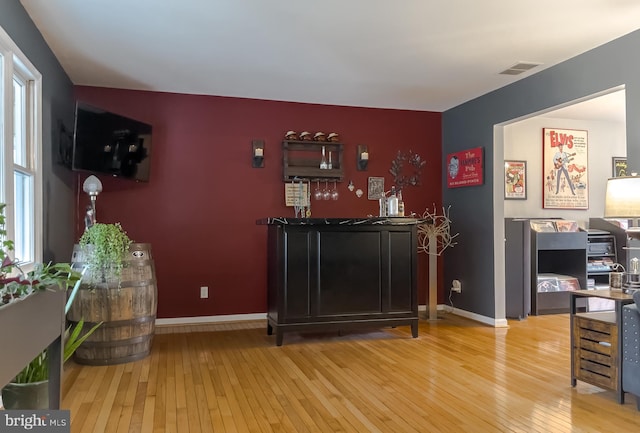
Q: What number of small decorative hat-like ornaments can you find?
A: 4